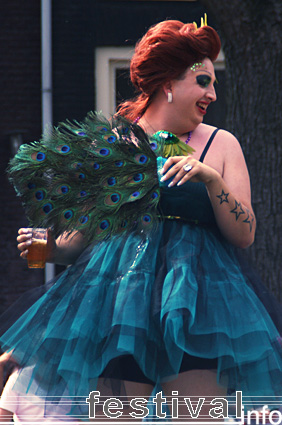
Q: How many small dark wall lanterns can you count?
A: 1